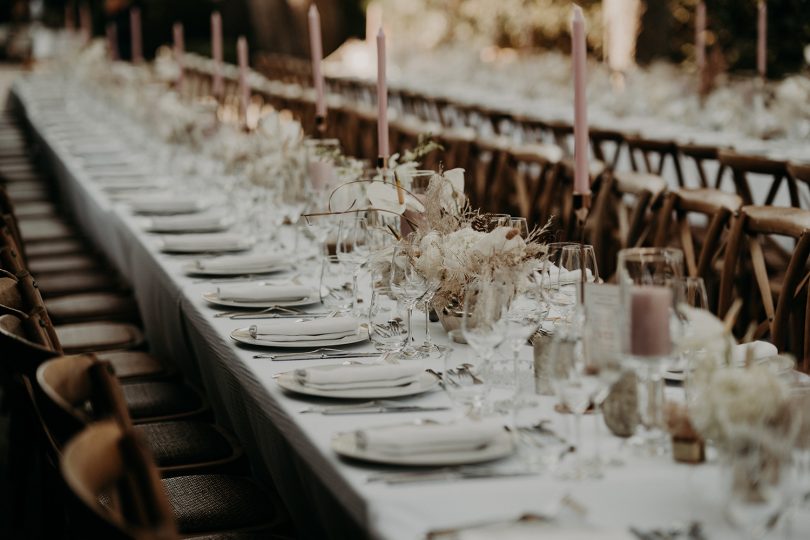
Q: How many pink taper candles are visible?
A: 12